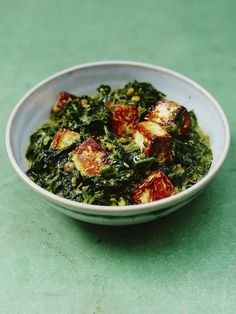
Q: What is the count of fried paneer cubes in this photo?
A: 7